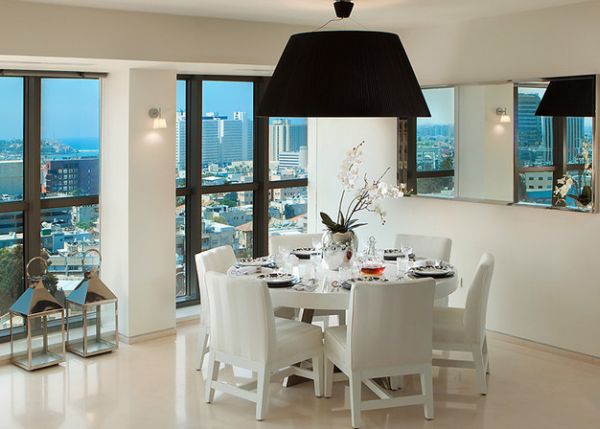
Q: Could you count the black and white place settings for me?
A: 6